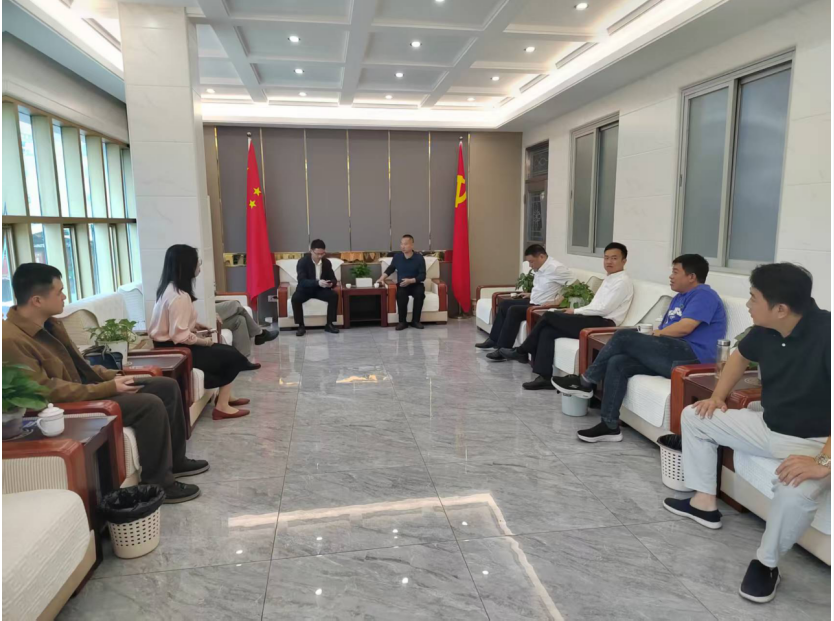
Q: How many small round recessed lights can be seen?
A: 12